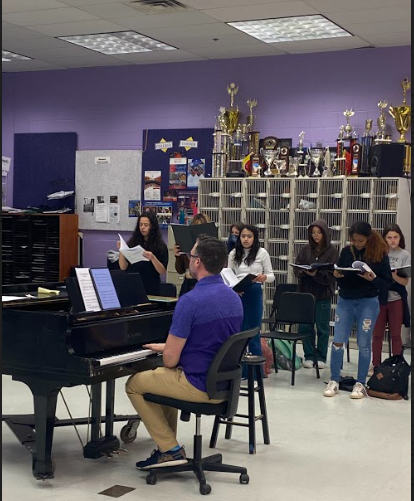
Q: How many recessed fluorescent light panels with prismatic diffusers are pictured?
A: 3